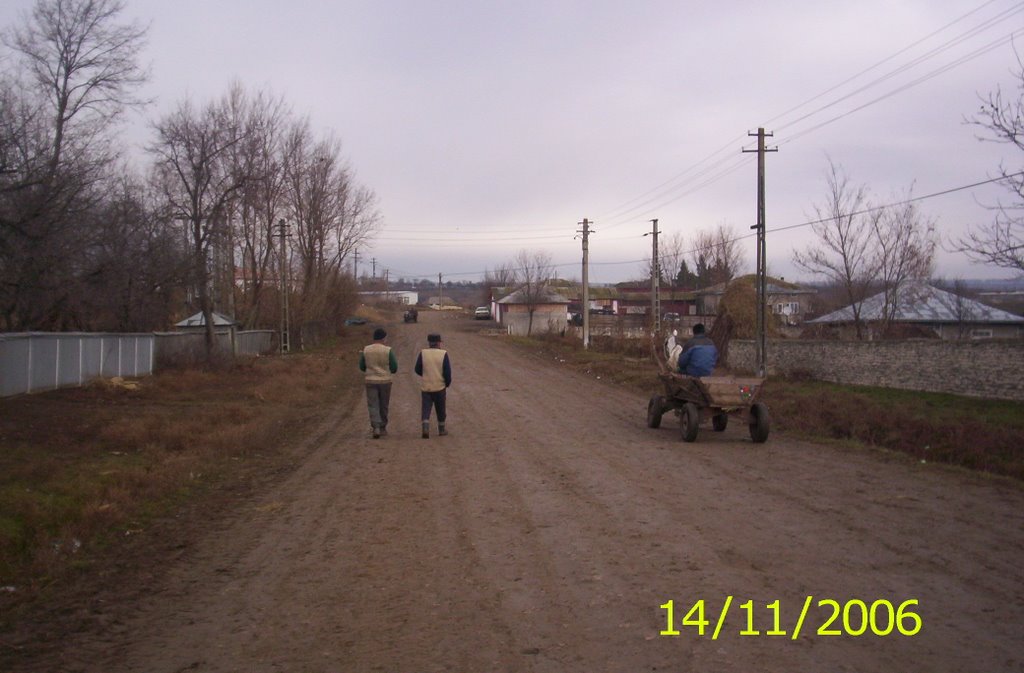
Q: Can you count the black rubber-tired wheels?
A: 4